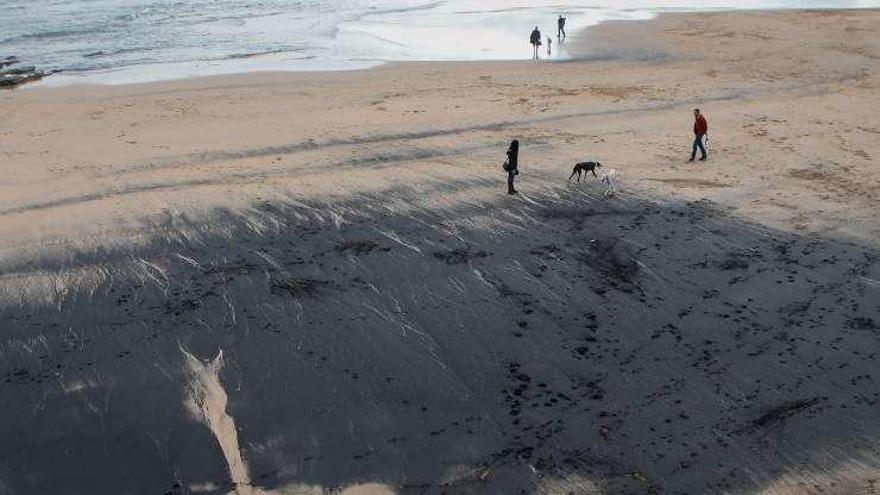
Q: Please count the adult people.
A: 4